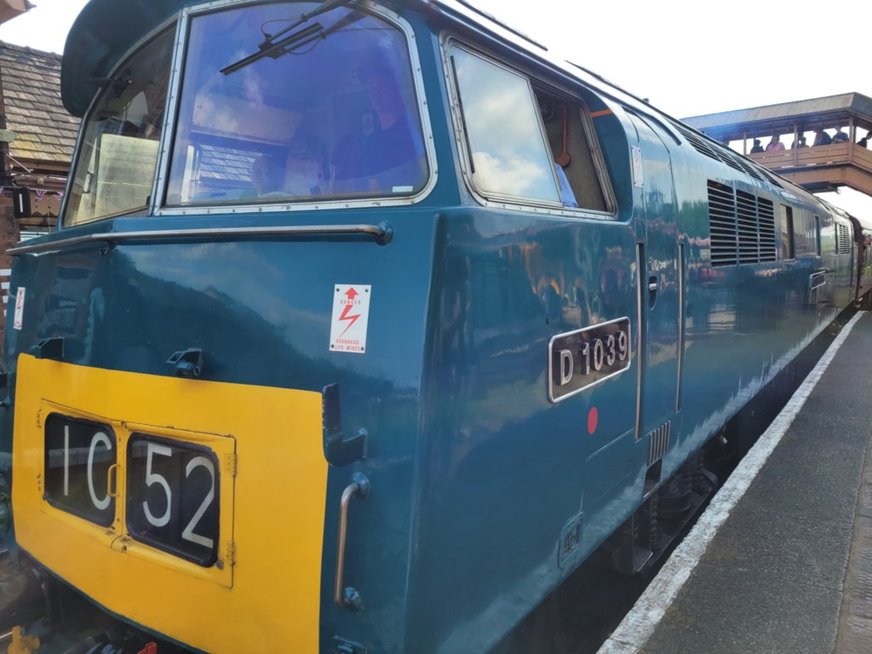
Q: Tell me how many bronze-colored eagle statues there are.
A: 0